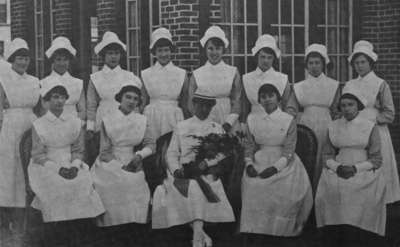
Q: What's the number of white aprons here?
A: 12